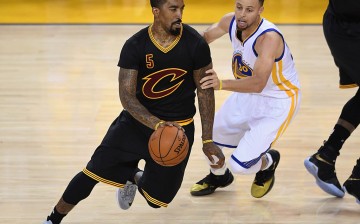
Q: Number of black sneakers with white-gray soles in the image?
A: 2